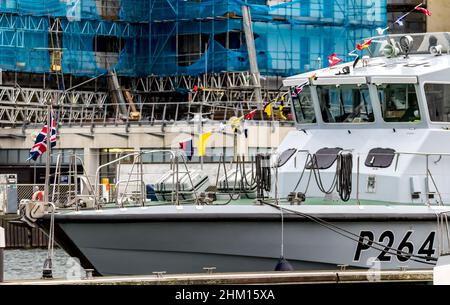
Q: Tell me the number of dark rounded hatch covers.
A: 3